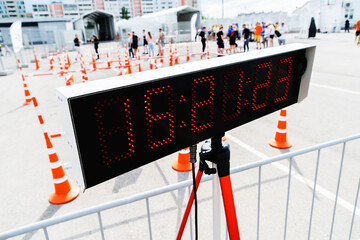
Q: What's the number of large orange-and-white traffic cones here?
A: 3